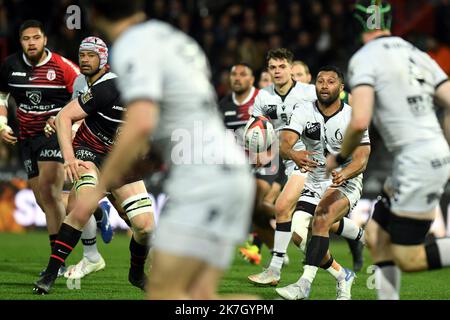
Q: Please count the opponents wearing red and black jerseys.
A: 3